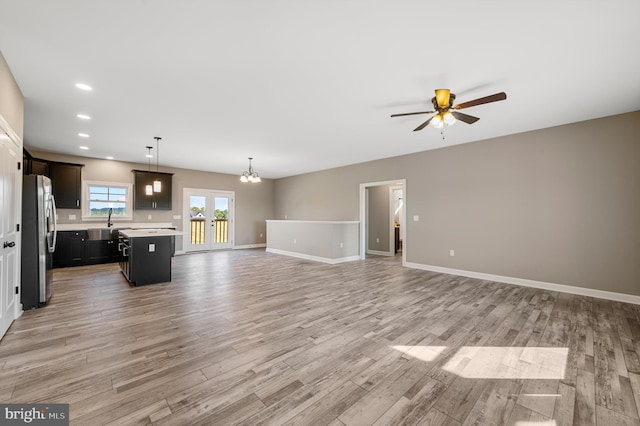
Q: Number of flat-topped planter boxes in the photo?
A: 0